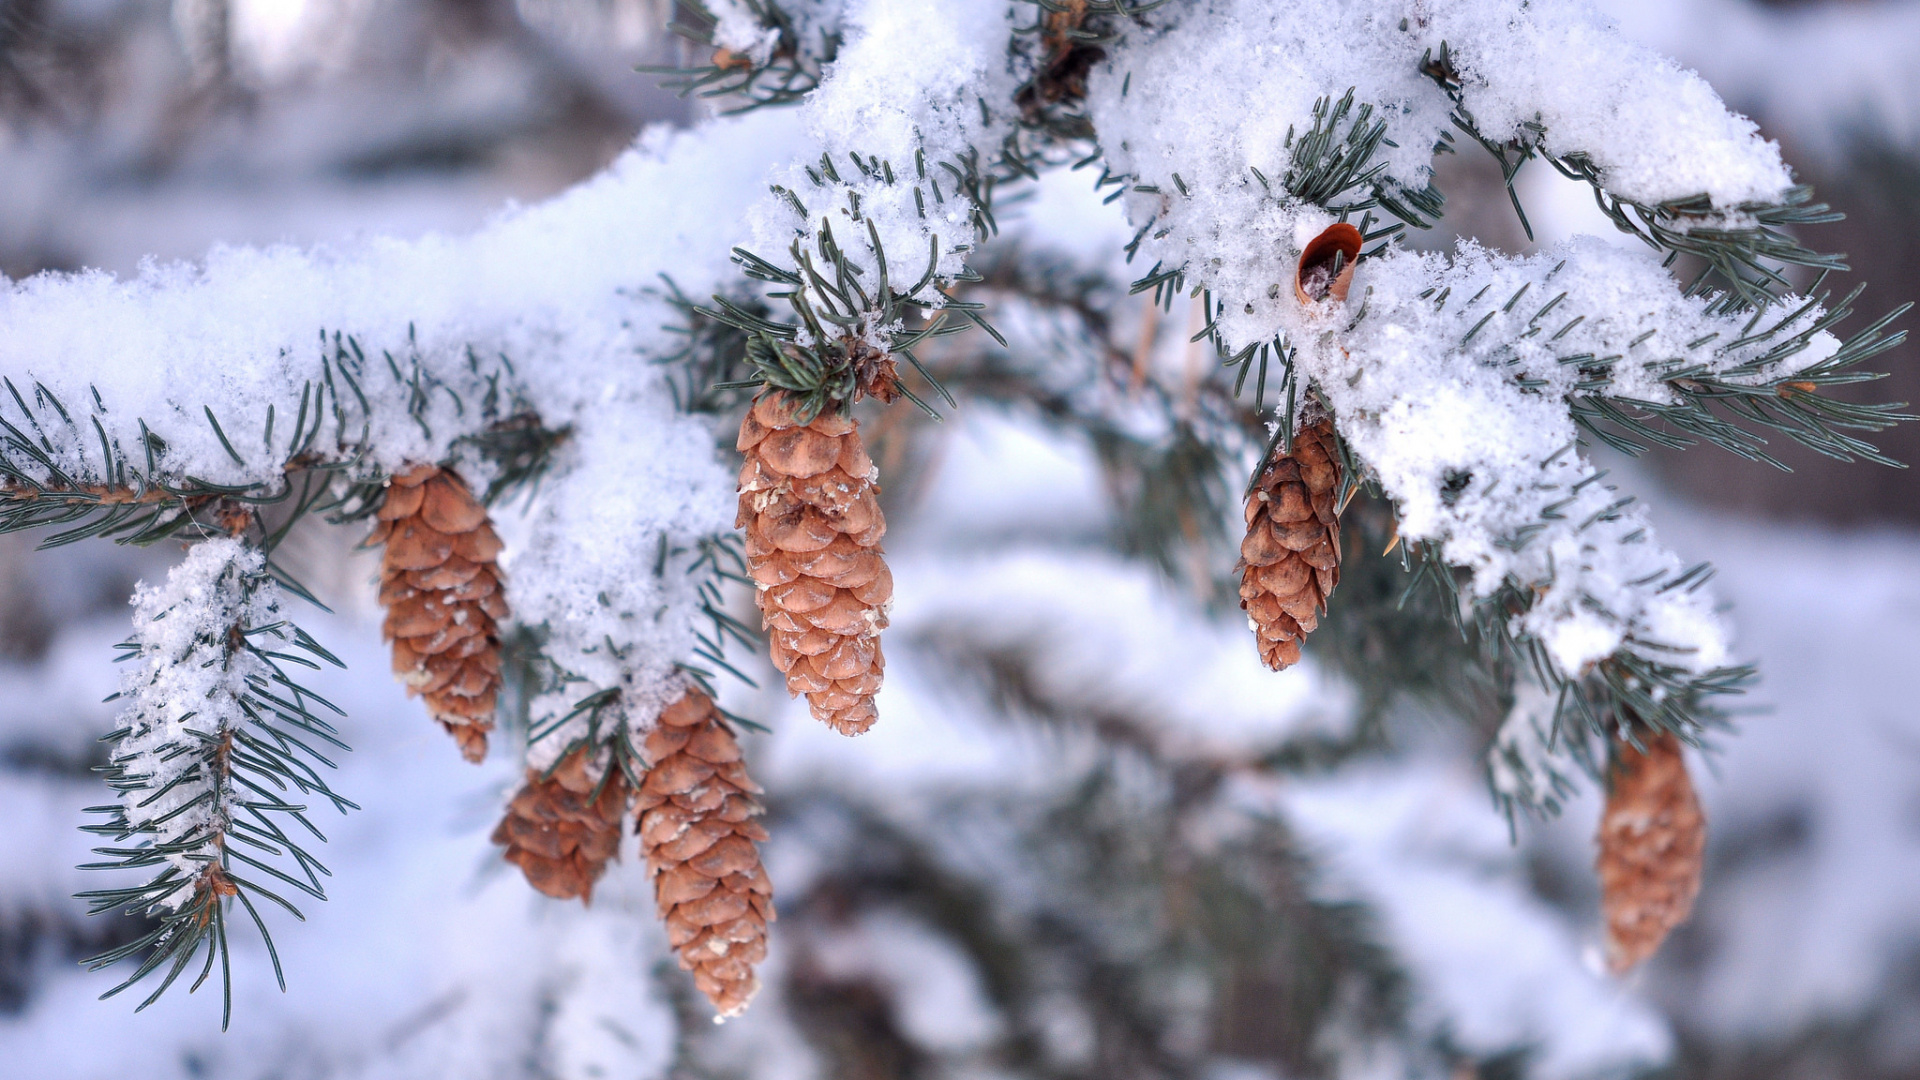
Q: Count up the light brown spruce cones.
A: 6